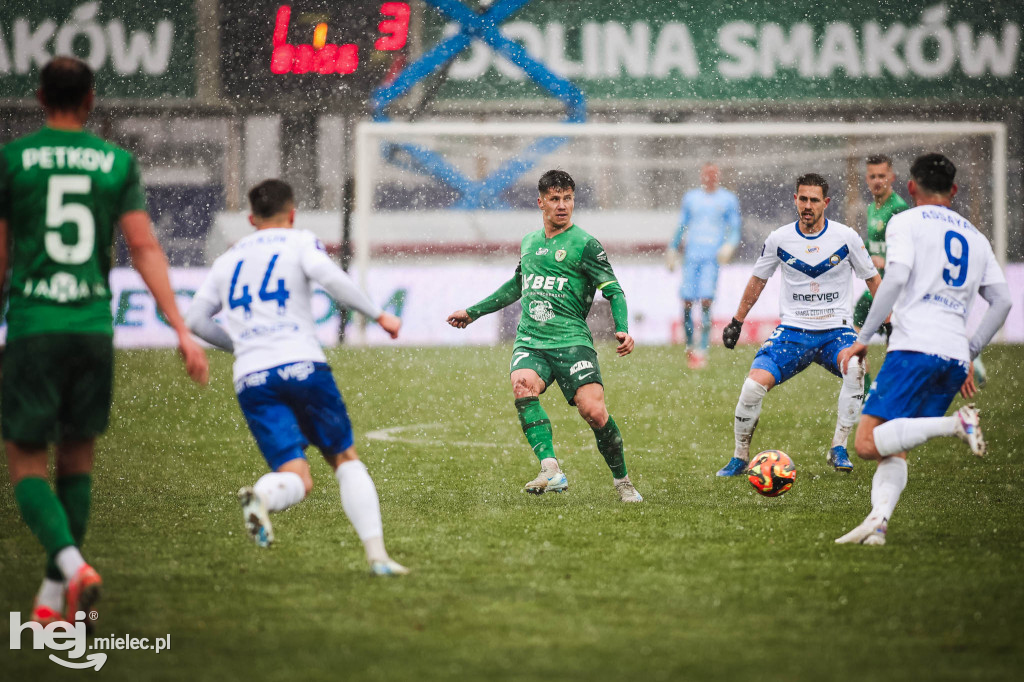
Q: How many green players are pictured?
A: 3